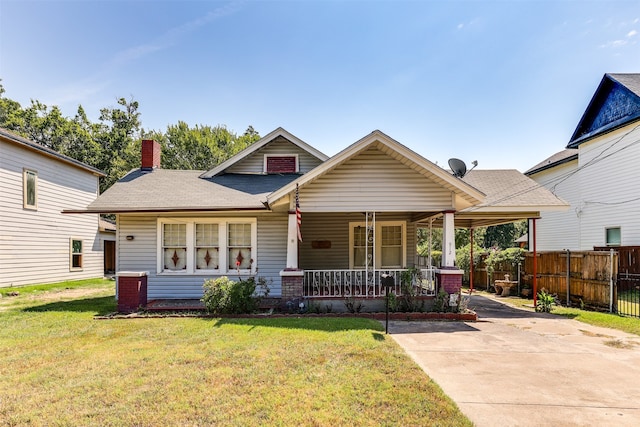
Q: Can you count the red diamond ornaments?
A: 3